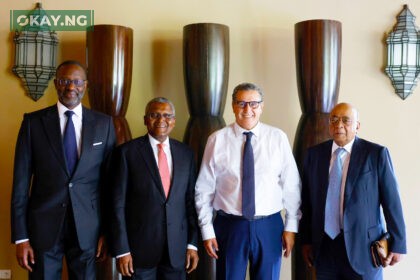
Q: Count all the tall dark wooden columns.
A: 3